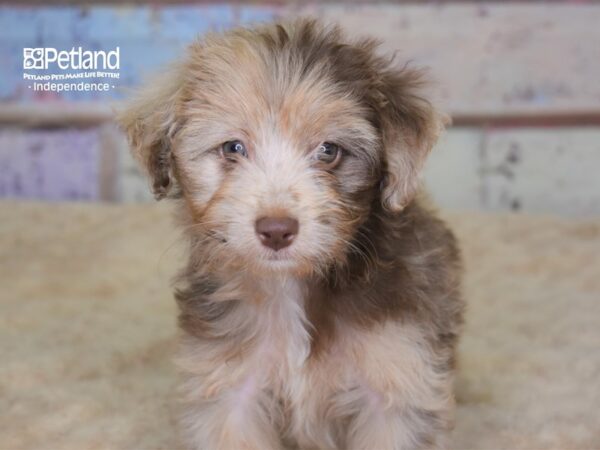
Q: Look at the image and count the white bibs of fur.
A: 1